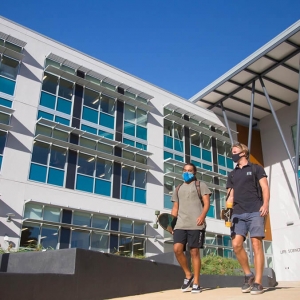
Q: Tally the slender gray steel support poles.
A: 4